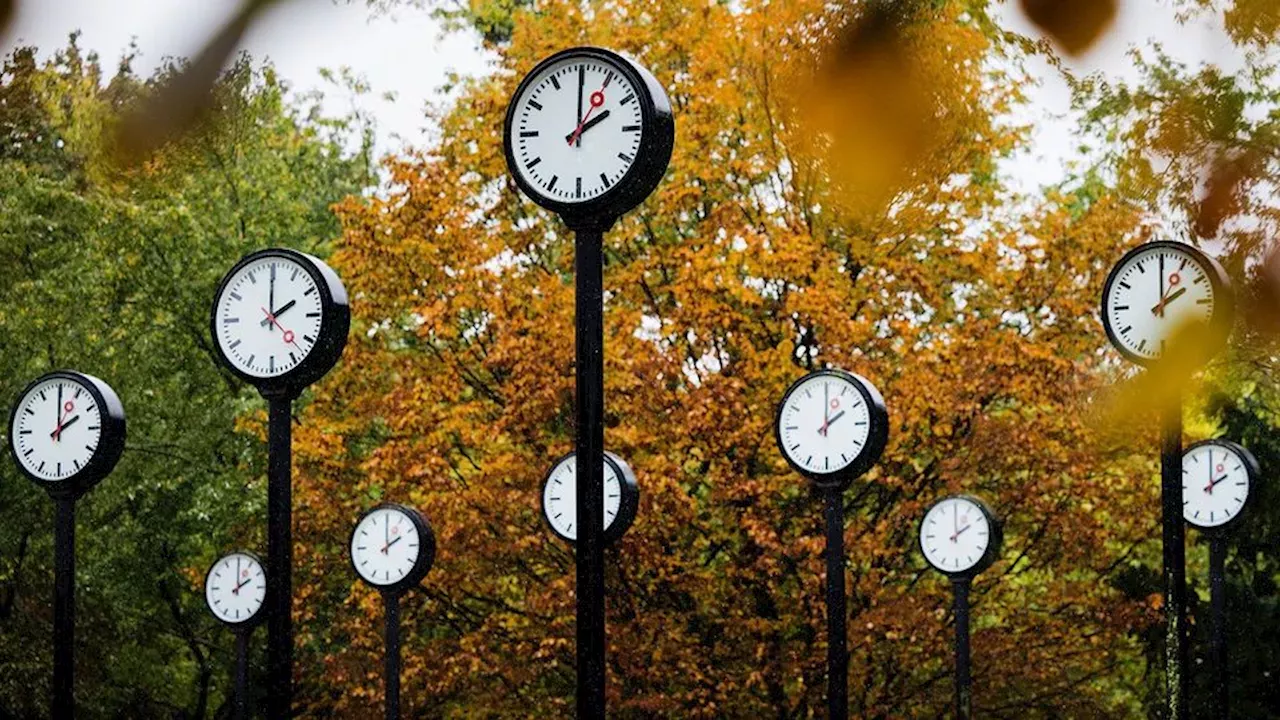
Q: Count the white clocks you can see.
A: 10